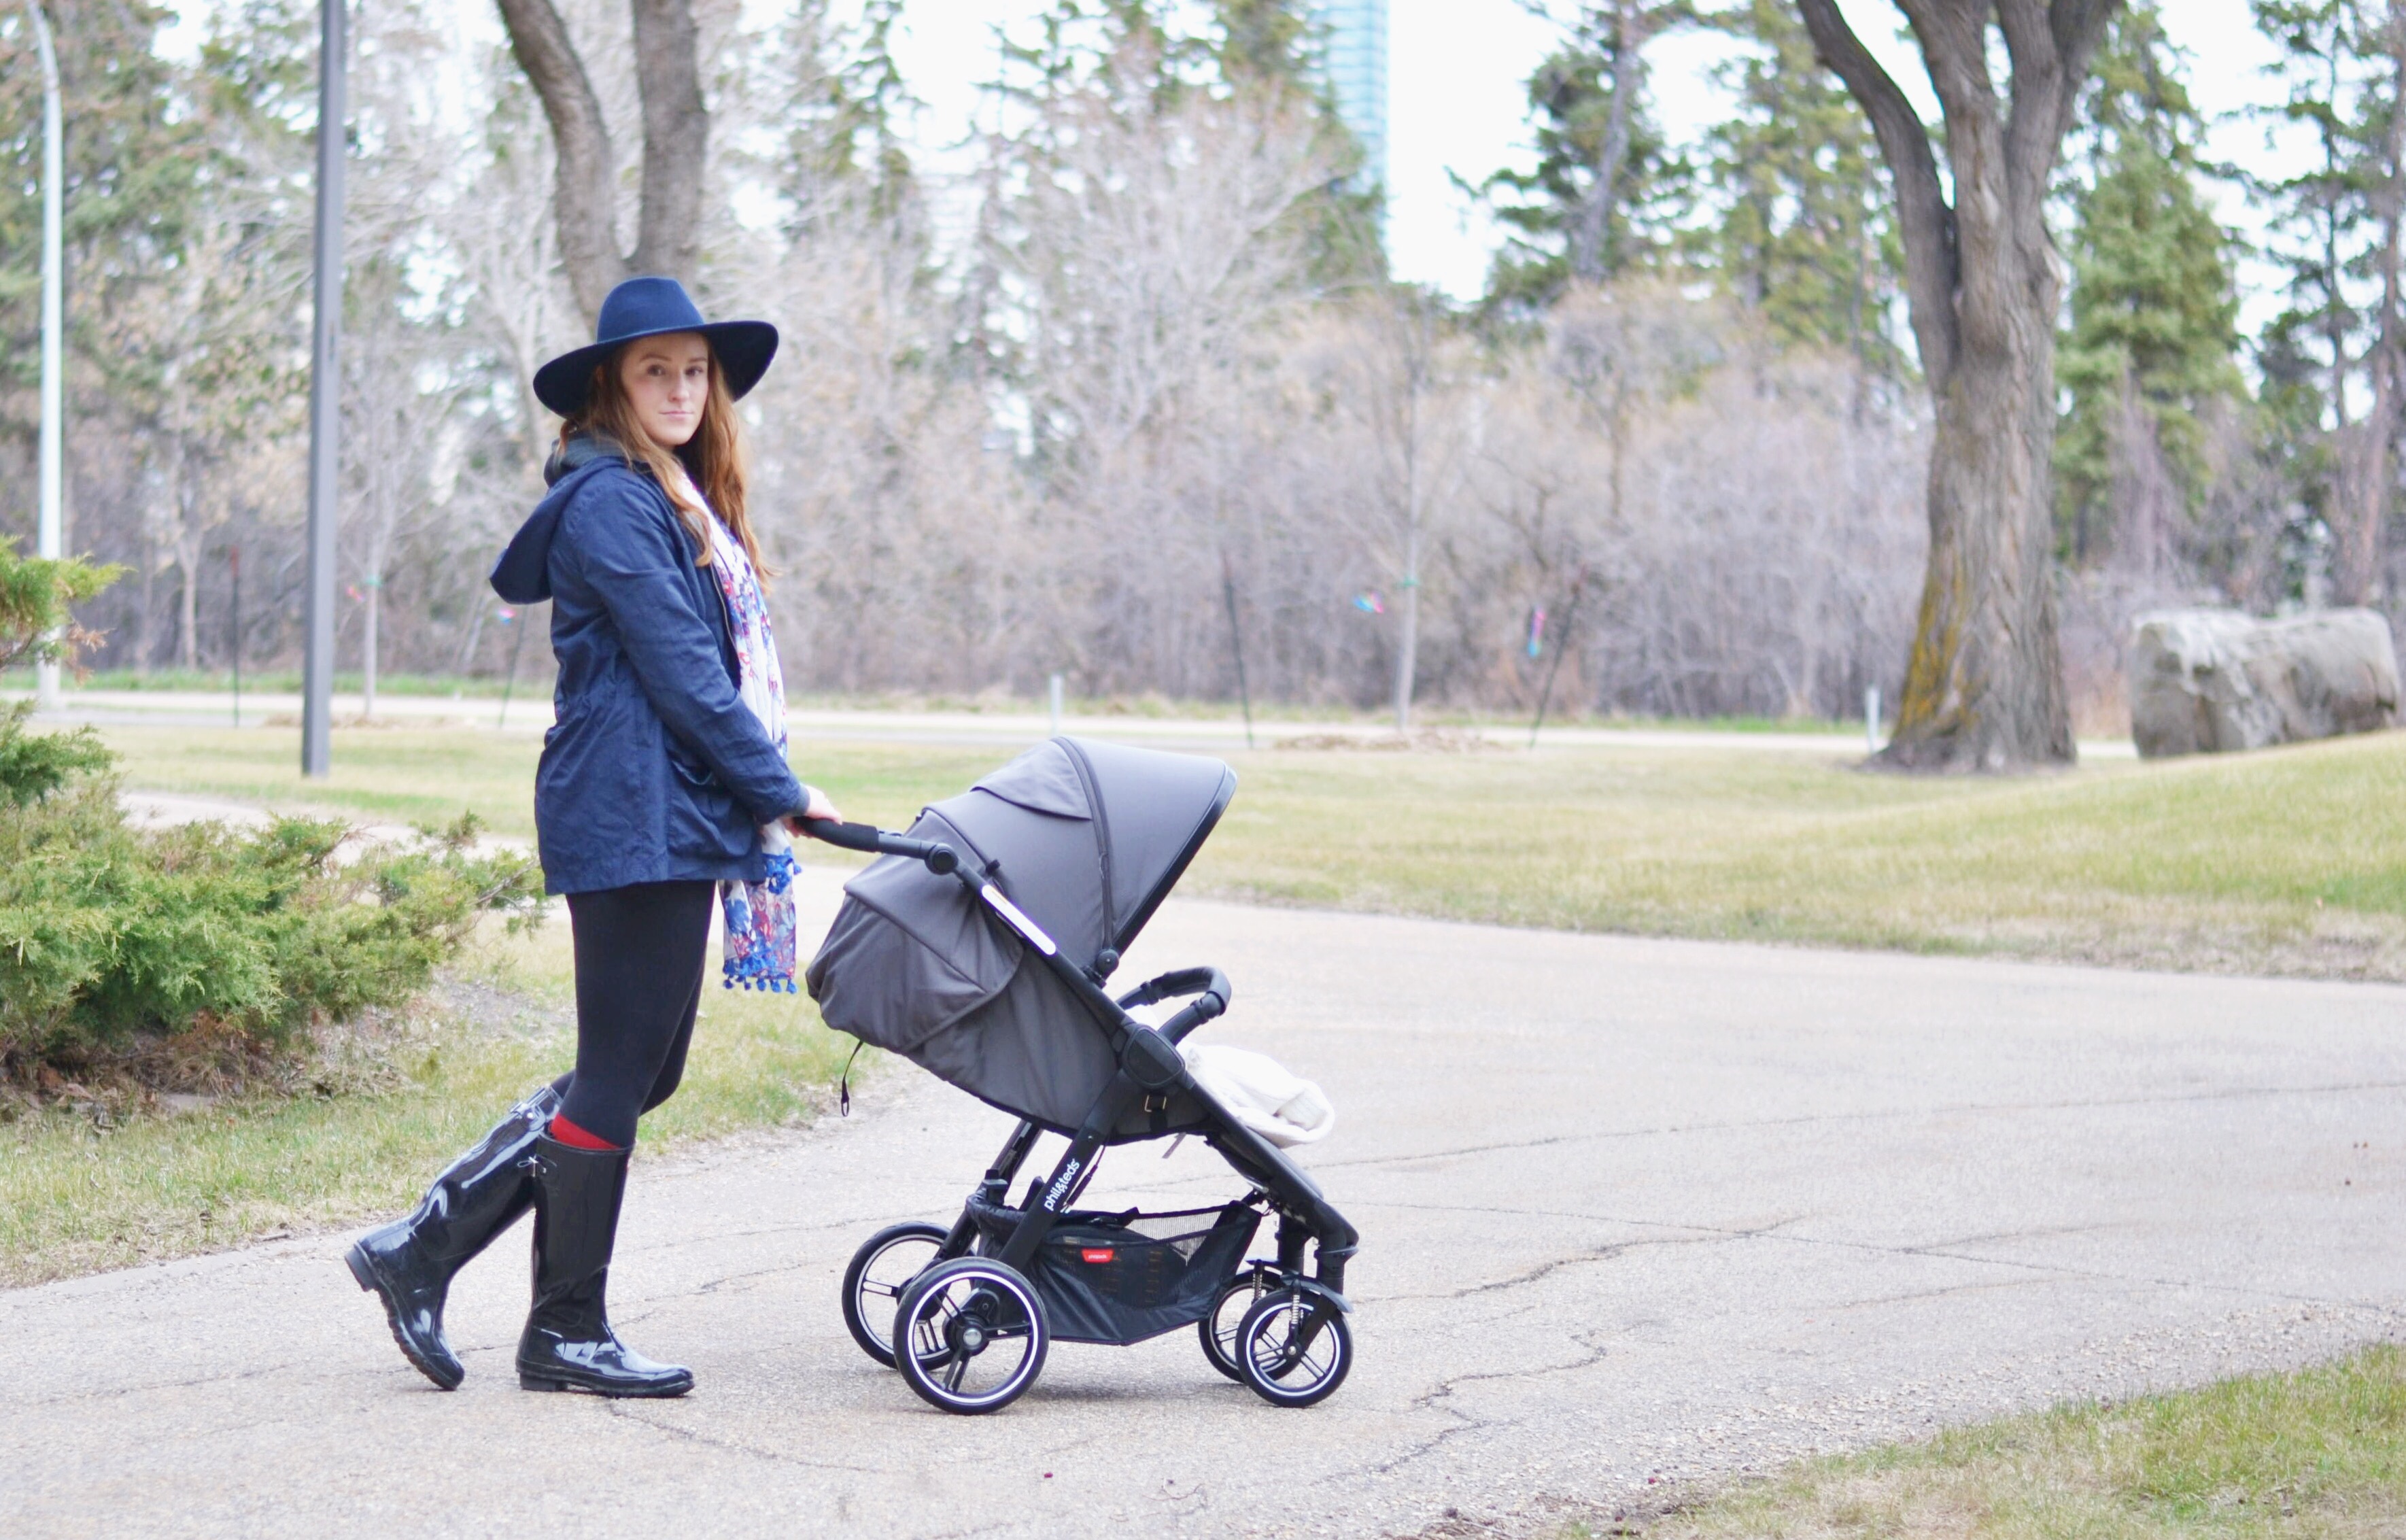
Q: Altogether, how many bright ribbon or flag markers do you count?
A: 4